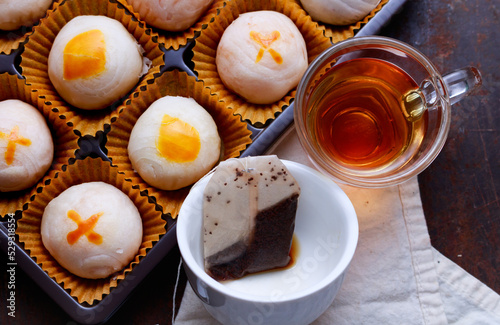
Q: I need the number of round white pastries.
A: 8